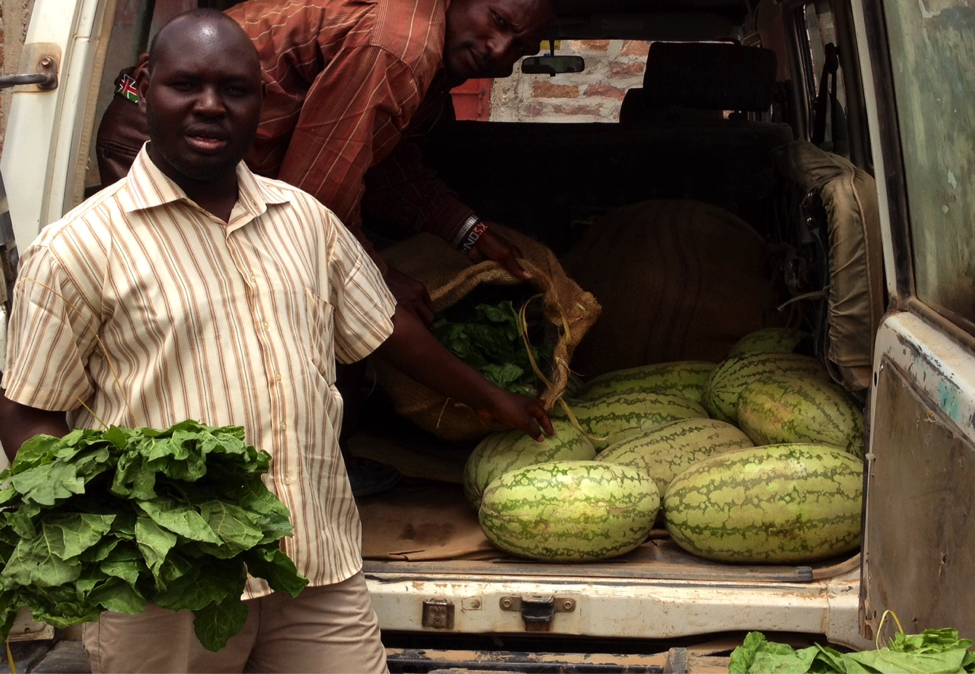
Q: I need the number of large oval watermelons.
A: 9